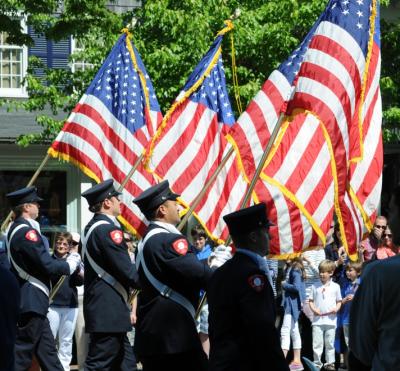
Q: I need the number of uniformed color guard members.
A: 4